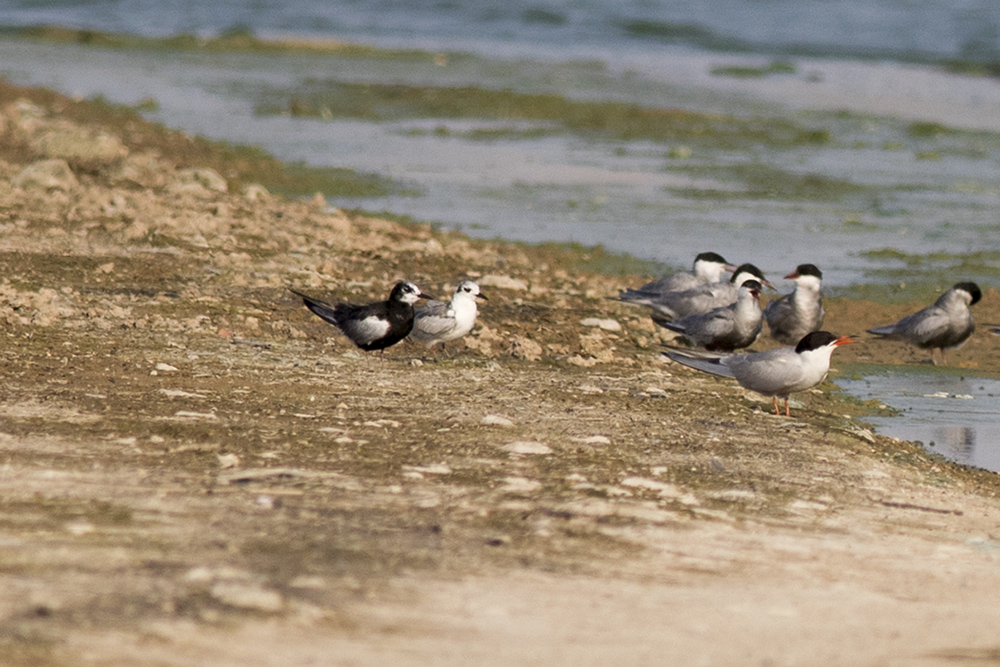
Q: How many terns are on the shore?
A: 8